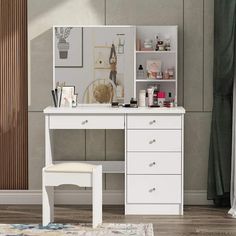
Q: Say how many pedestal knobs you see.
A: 5